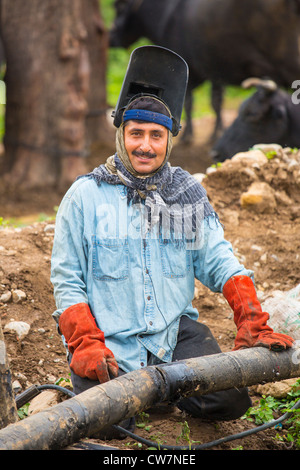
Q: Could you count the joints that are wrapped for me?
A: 1